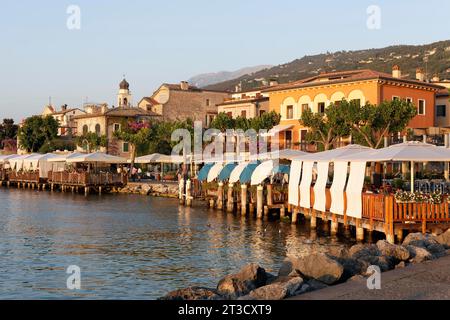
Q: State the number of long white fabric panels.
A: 5